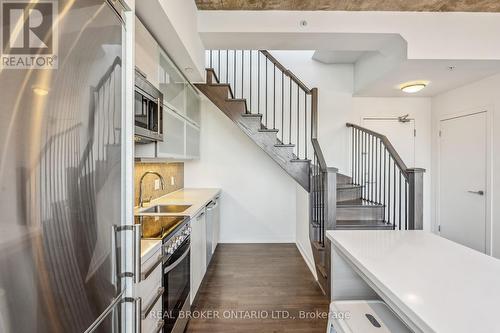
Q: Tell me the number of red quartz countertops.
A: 0